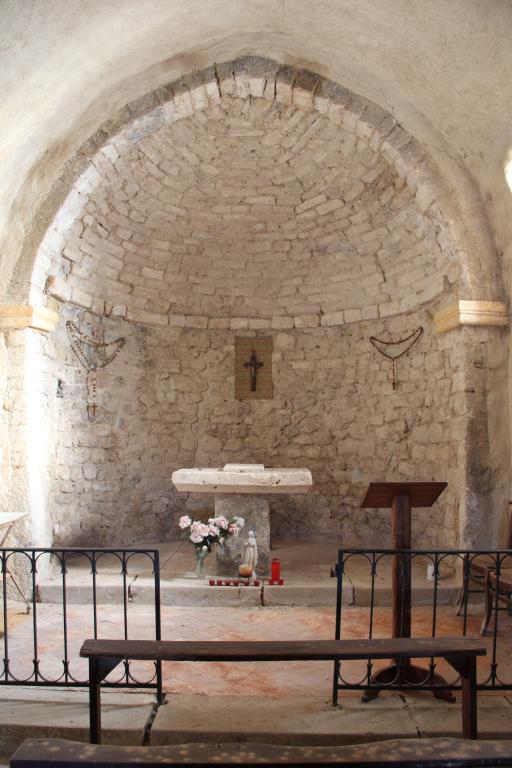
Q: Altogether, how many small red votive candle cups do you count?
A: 8